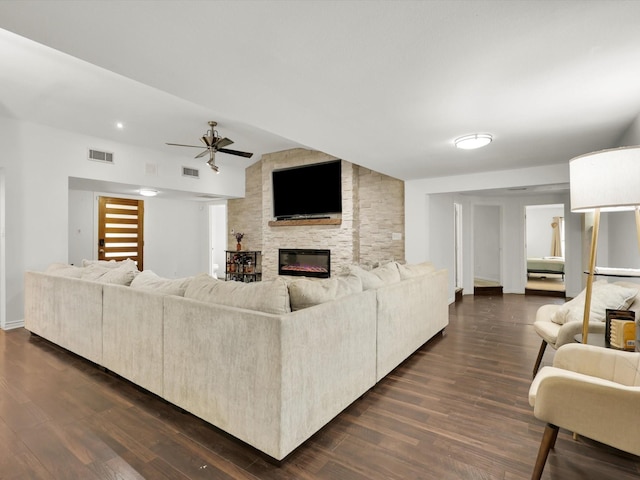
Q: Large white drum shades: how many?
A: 1